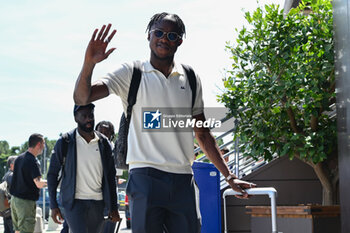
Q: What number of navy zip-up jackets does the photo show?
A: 1